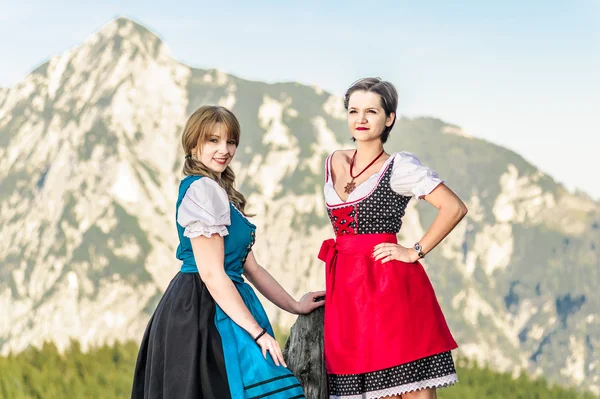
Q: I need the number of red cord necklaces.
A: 1